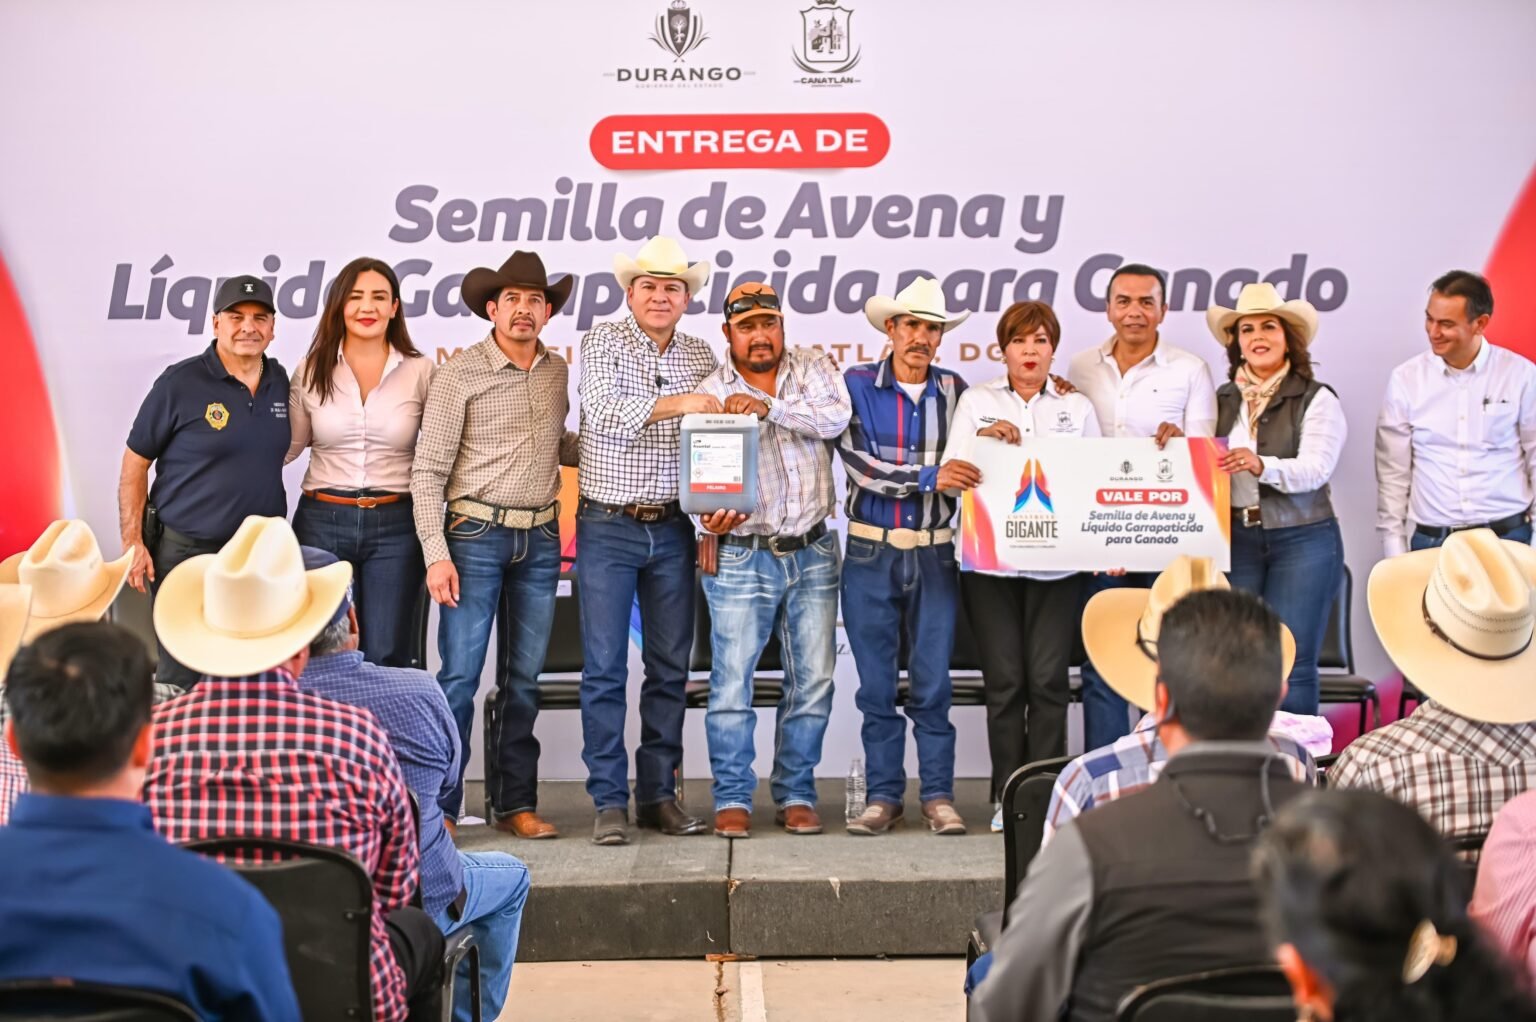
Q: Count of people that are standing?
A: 10